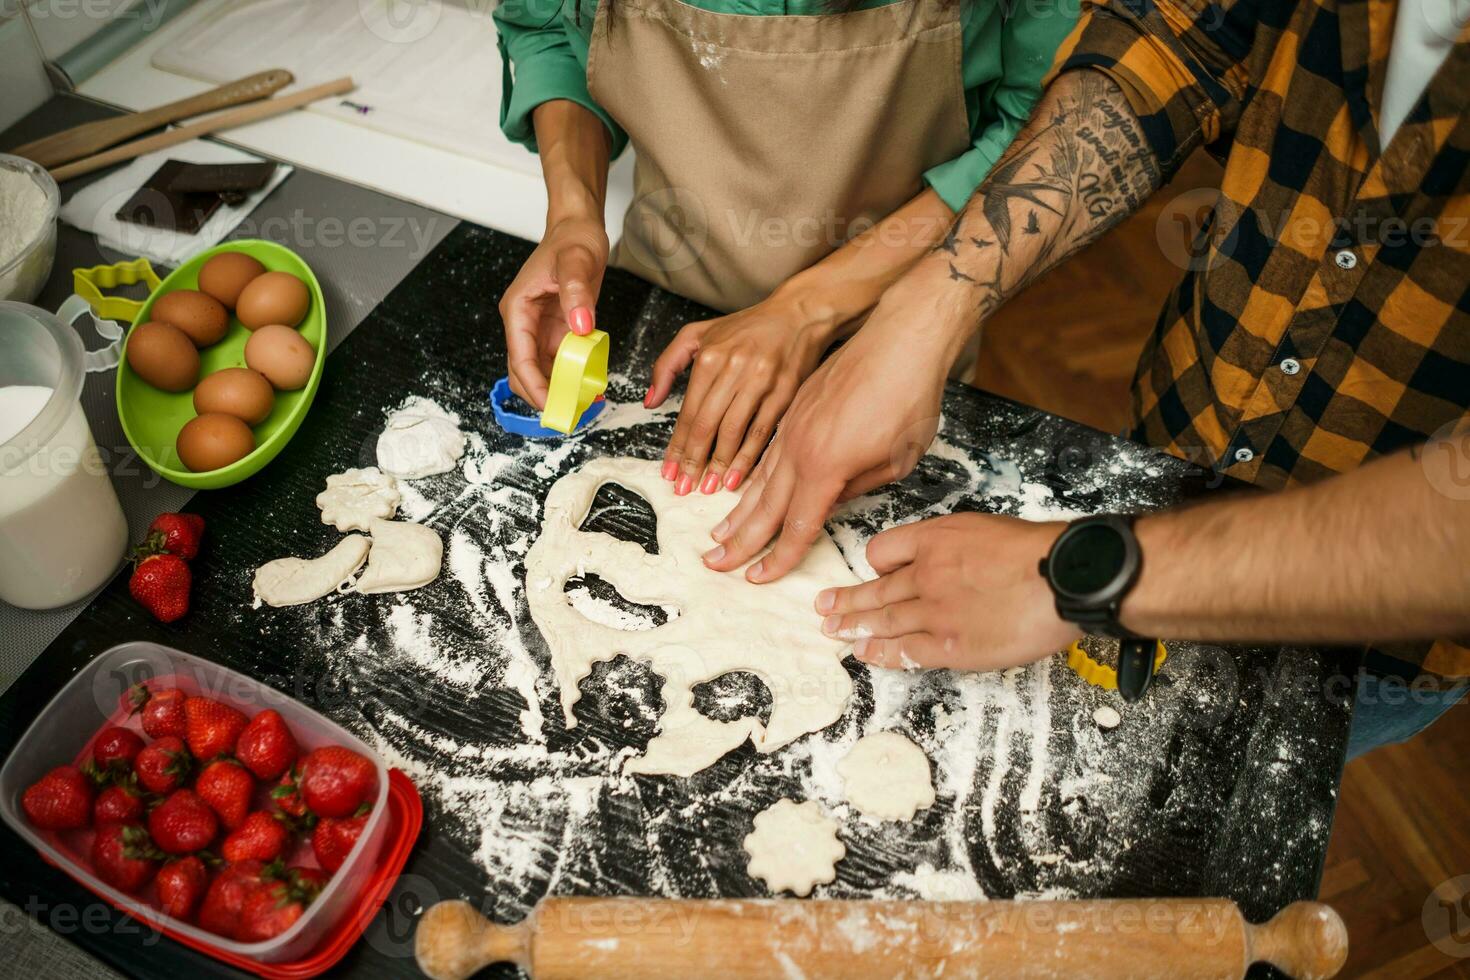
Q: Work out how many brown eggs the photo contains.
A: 7